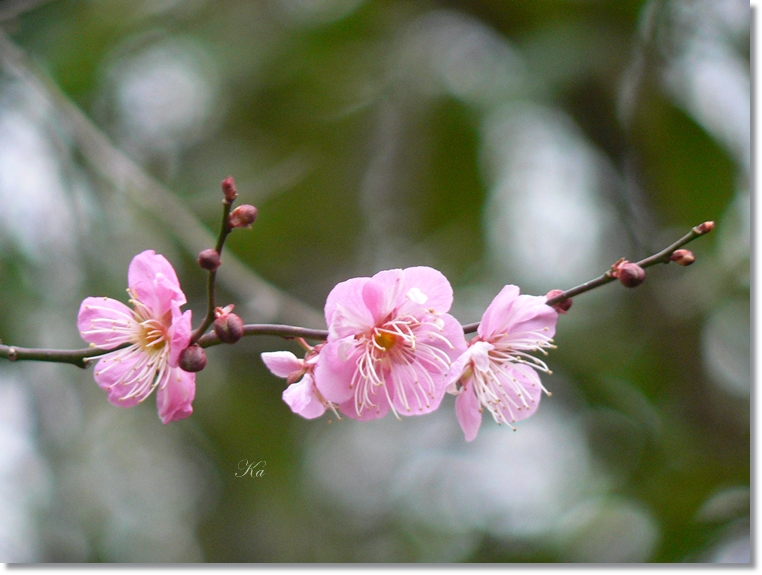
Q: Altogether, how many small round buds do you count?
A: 9